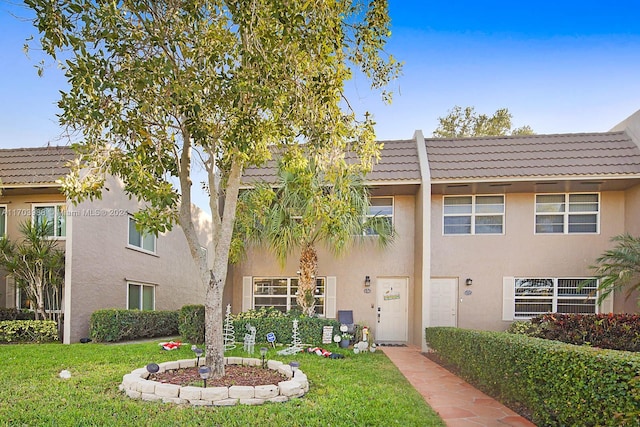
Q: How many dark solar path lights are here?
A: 5